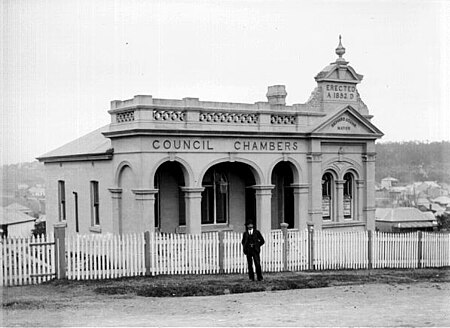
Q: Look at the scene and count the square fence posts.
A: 7